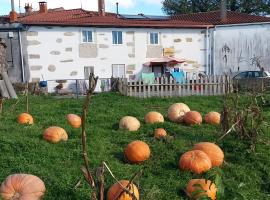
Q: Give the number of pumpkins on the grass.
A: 15